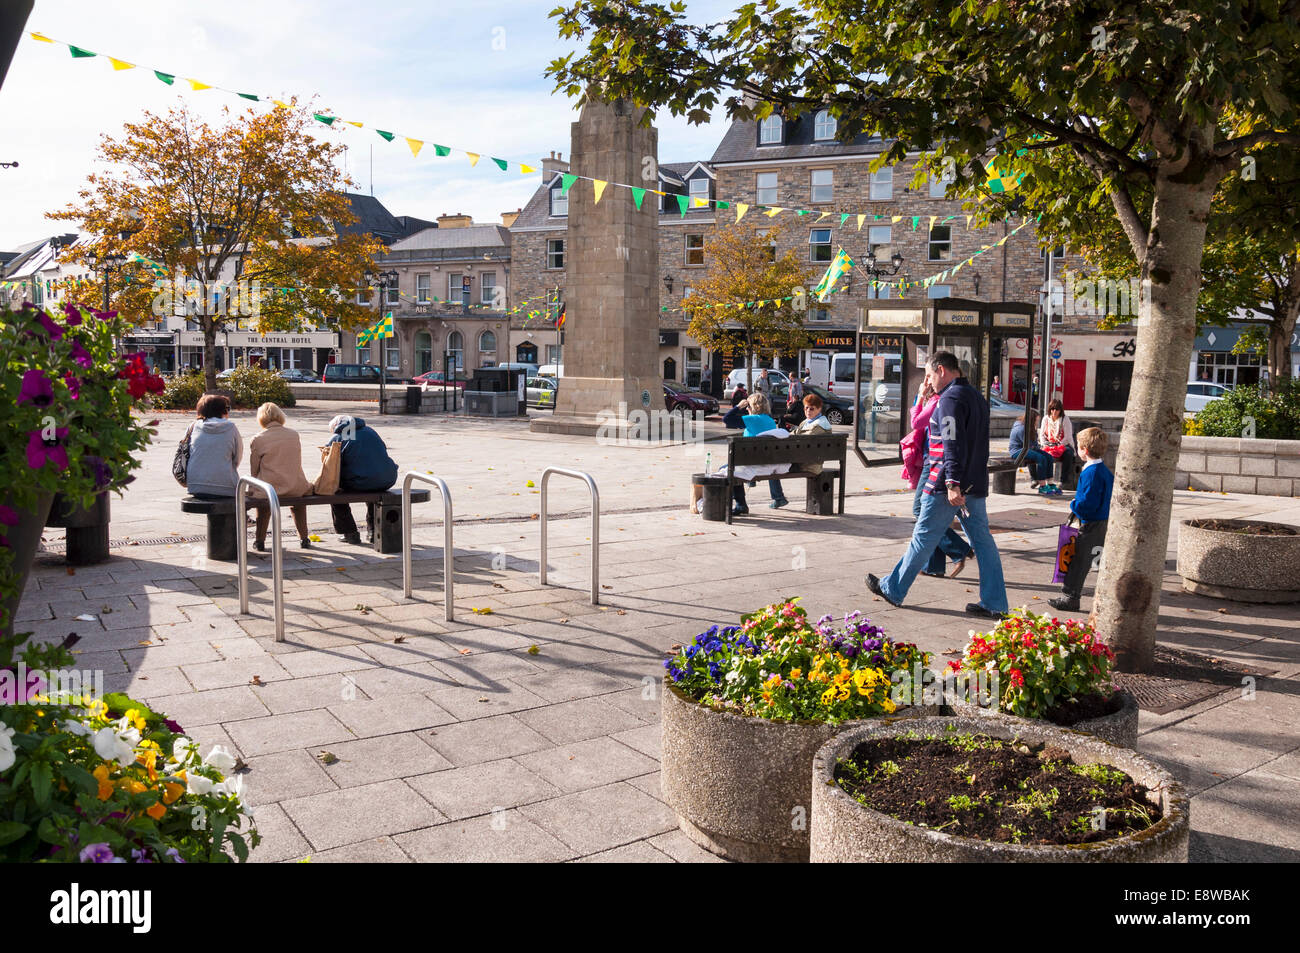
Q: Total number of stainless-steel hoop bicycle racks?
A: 3